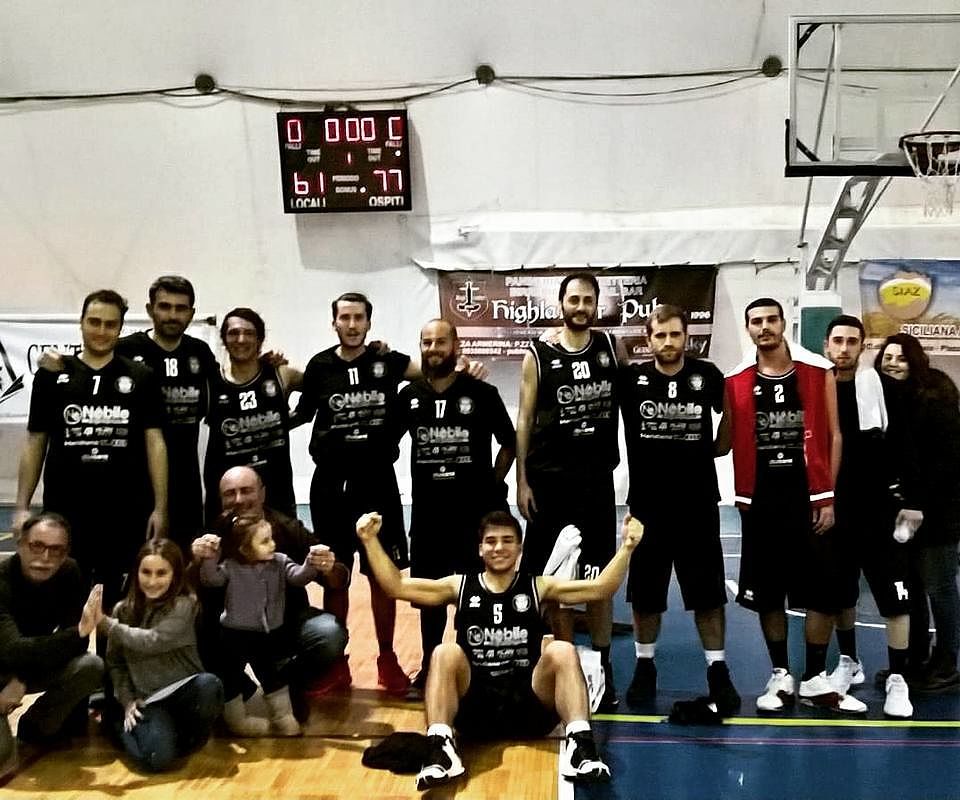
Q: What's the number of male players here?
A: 10